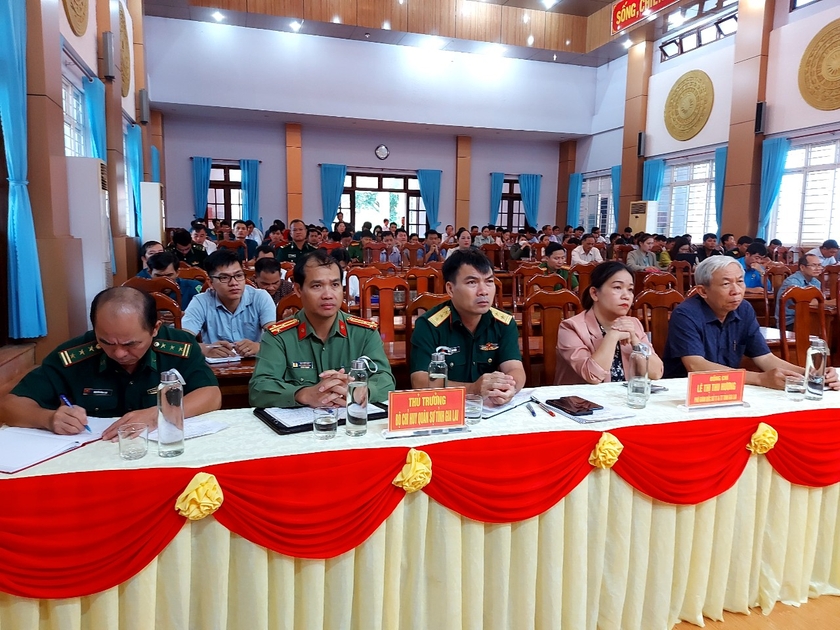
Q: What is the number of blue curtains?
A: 15